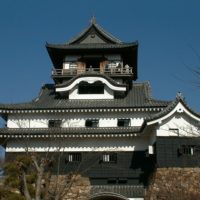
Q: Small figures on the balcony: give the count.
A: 2